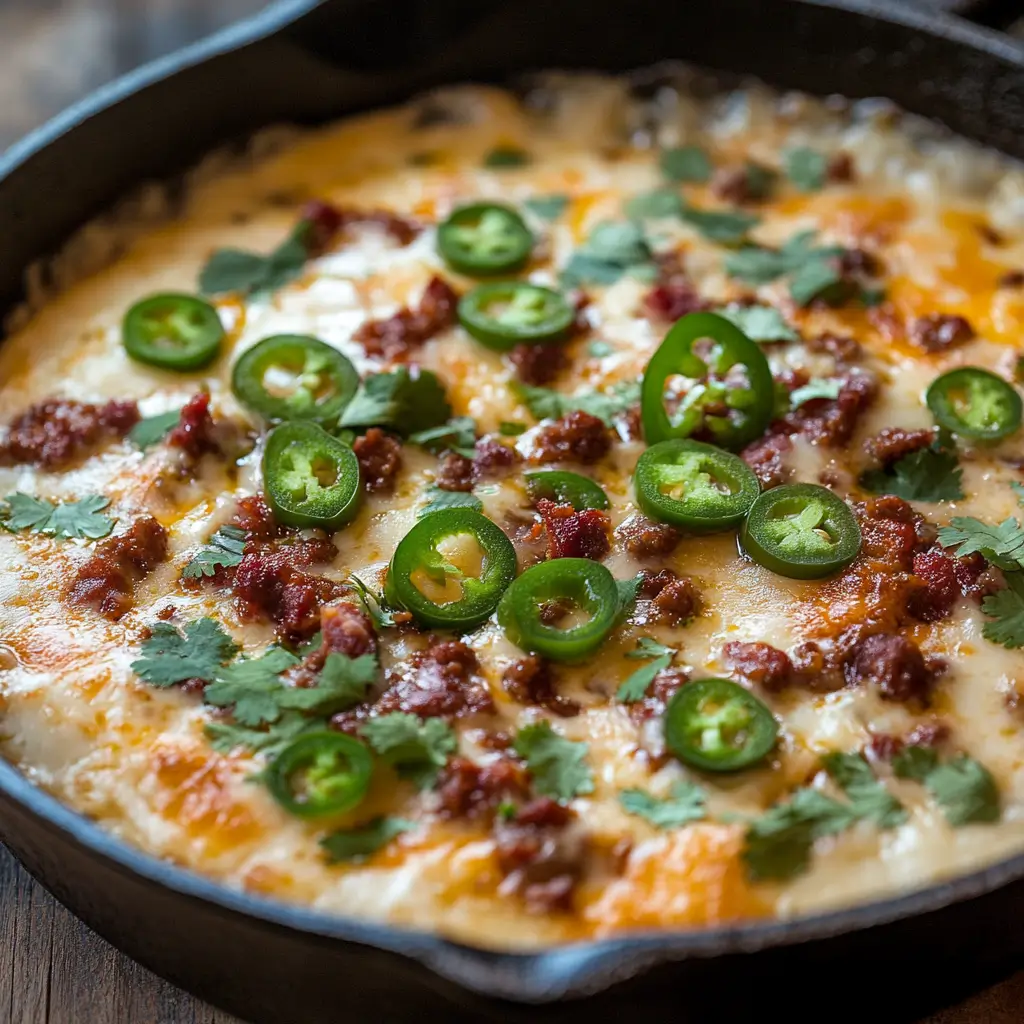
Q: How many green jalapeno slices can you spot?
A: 14